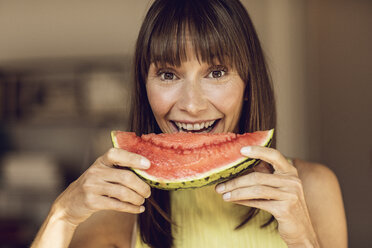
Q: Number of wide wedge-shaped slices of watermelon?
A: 1